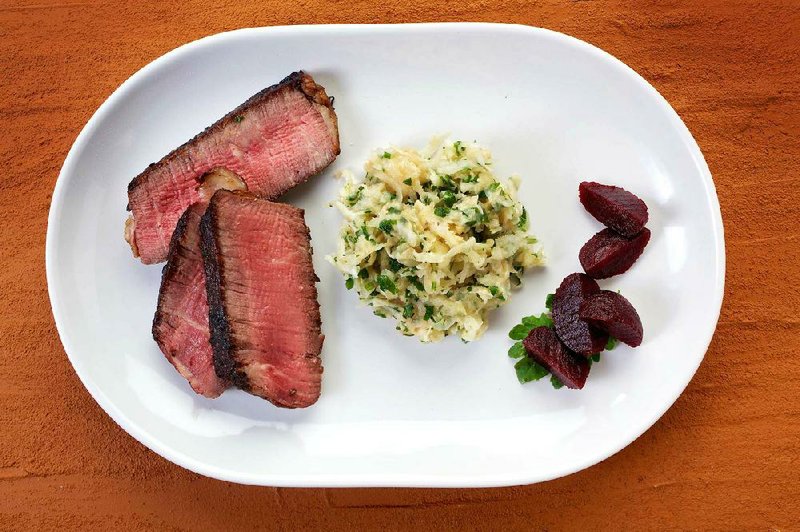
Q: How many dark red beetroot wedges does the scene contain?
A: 5